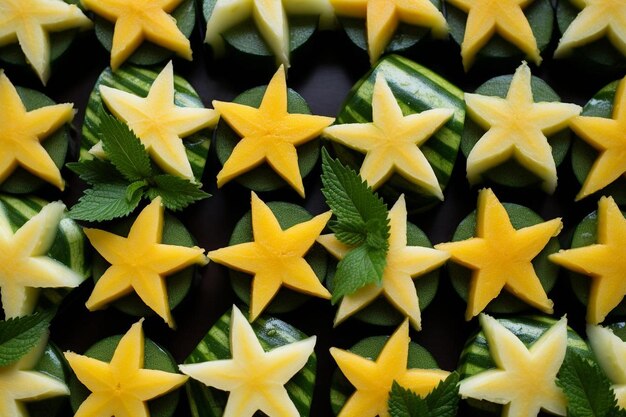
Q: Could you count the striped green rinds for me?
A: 5